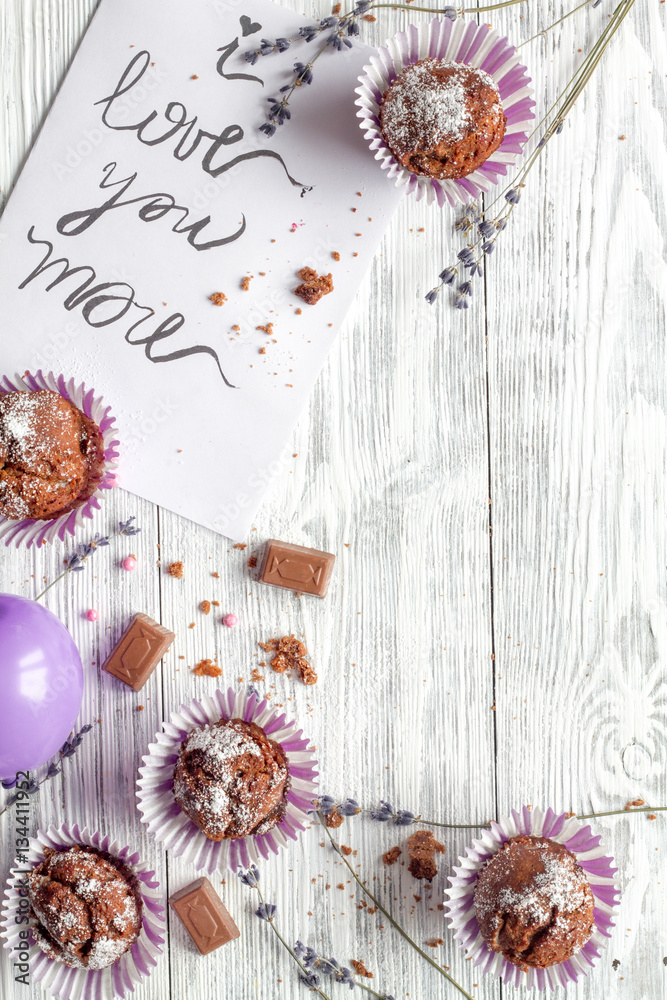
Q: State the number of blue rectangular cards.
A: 0